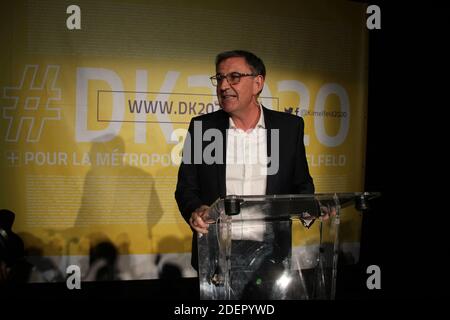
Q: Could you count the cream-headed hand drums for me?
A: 0